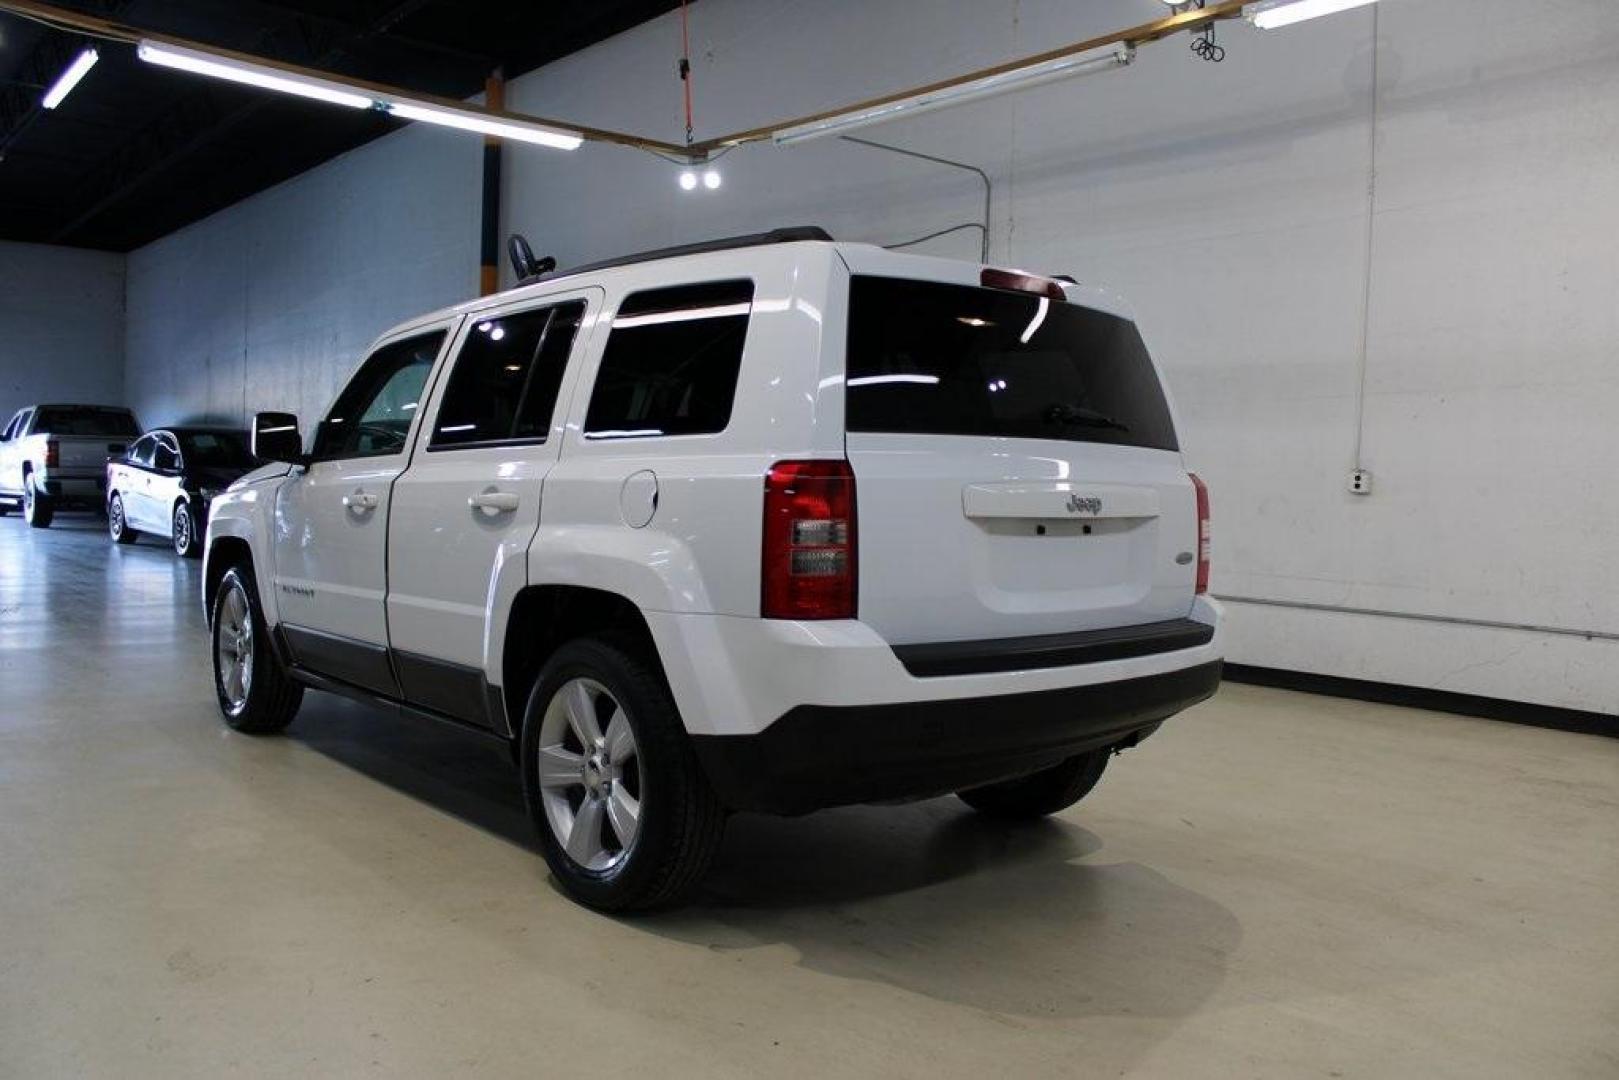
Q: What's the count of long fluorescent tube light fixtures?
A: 5